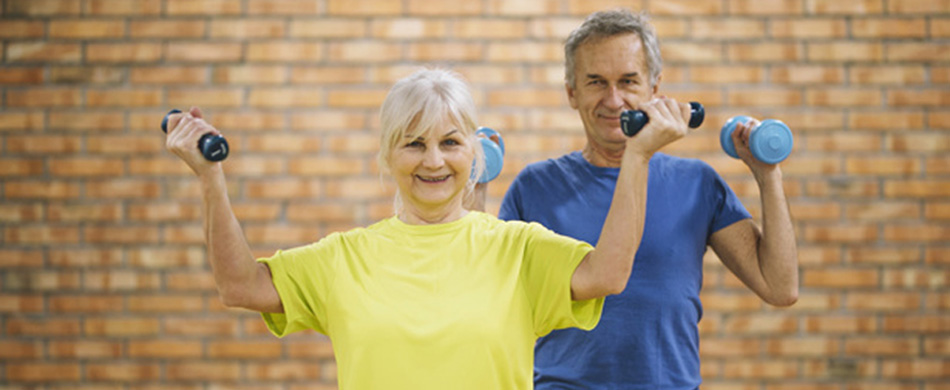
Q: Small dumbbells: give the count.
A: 2